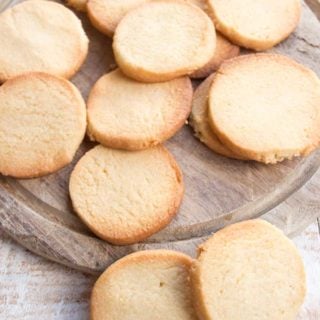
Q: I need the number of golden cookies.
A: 13